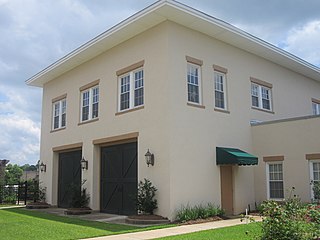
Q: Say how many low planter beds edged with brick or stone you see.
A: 3